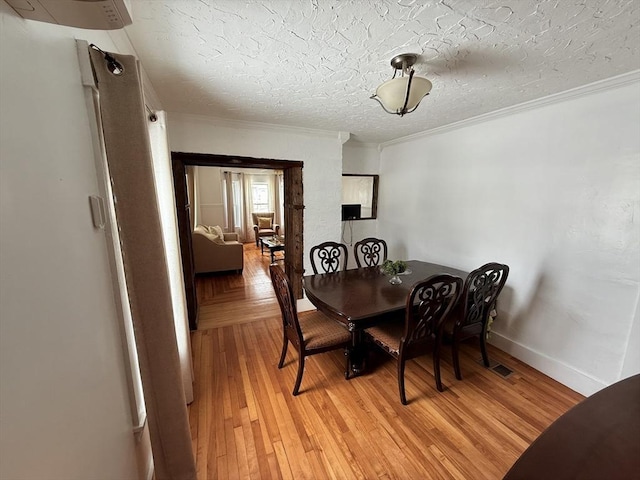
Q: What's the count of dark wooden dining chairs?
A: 5